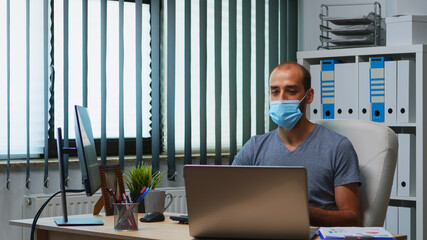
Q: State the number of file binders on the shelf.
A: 12